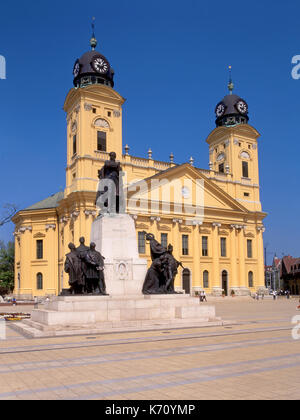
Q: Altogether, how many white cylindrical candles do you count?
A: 0